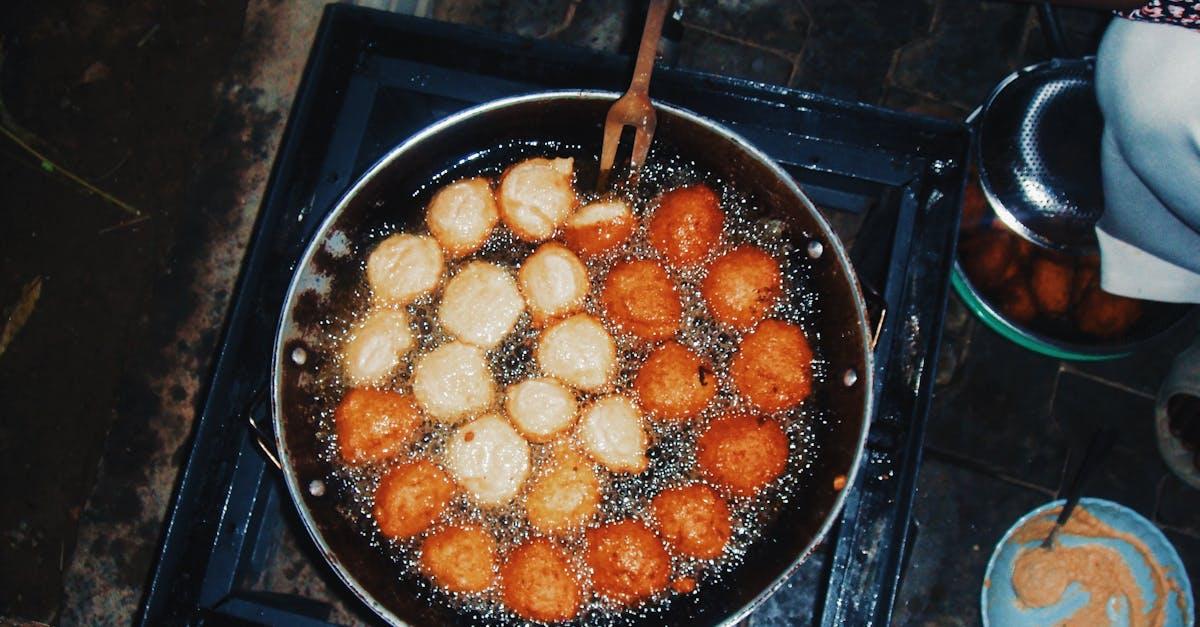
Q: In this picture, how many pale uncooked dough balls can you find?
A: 11